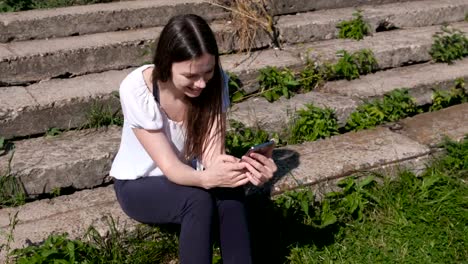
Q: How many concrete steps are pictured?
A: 5